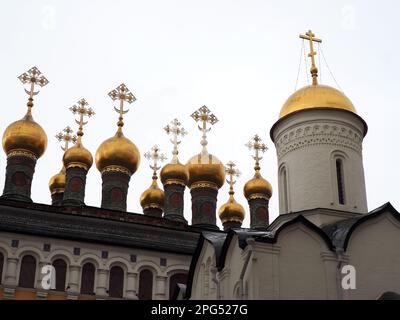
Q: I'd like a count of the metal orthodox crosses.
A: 10